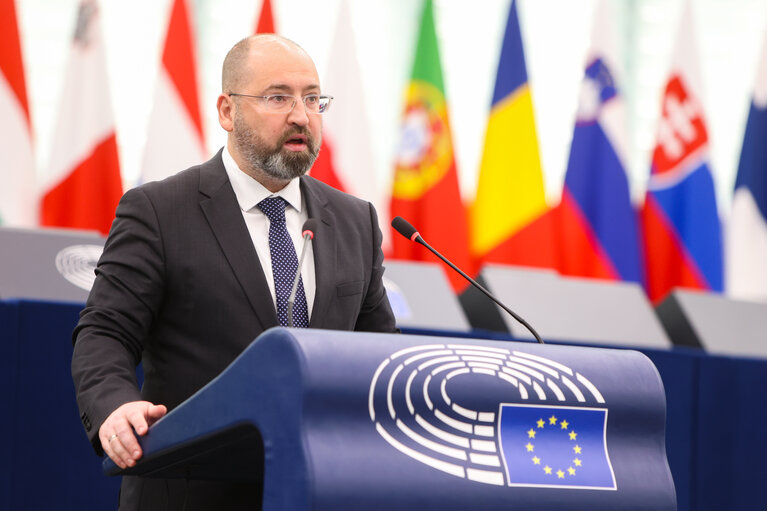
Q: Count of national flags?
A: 10